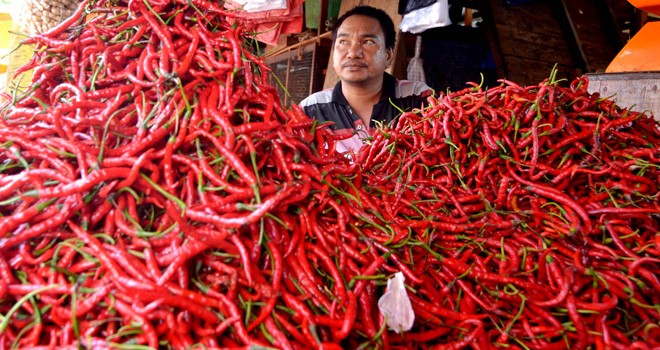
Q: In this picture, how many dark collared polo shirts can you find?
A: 1